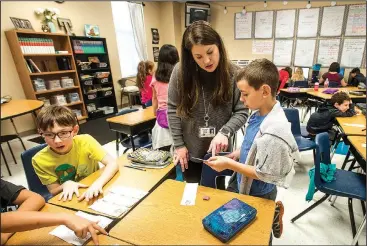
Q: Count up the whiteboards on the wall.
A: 10